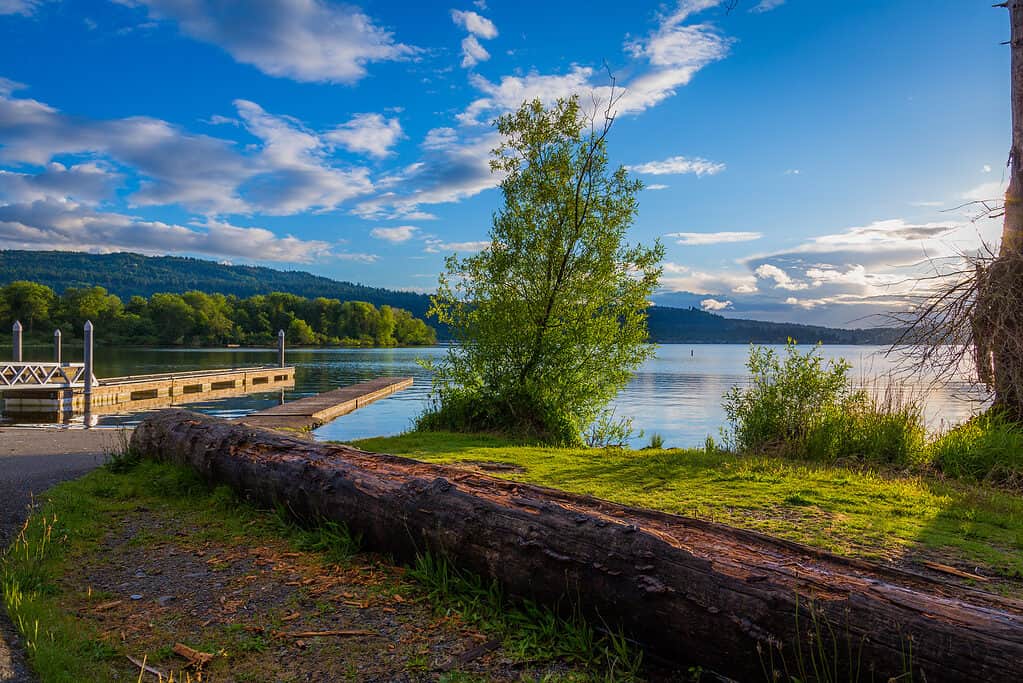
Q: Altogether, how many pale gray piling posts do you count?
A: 4